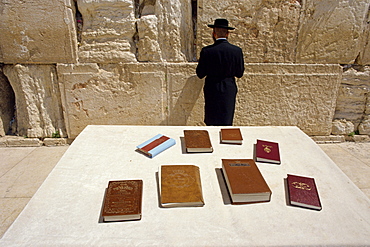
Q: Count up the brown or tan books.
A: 5